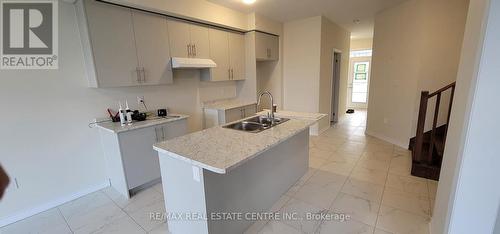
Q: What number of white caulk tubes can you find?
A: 2